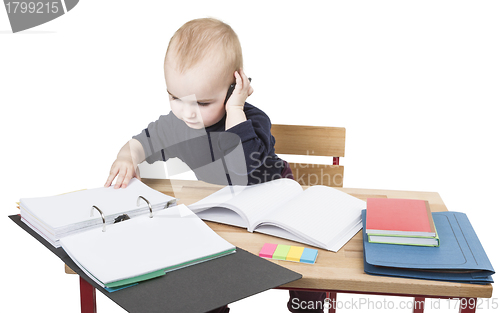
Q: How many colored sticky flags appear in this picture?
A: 4